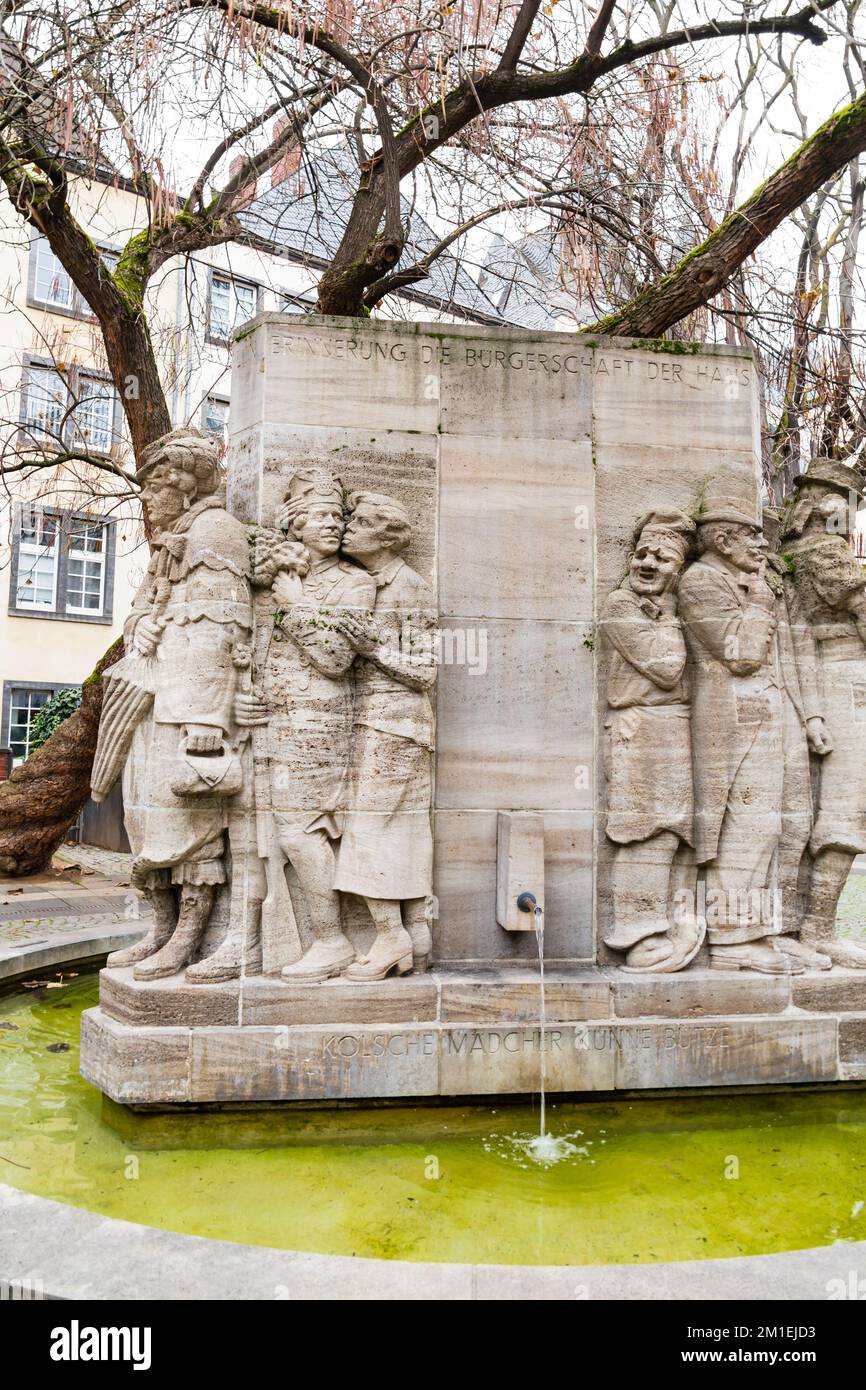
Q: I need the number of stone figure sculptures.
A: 6